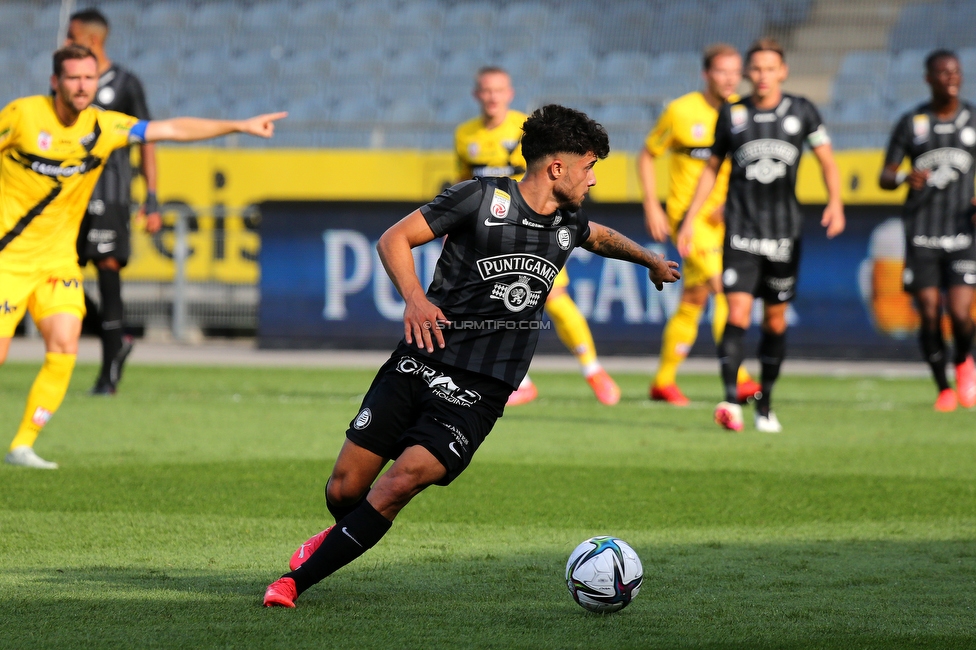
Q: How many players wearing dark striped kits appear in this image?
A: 4